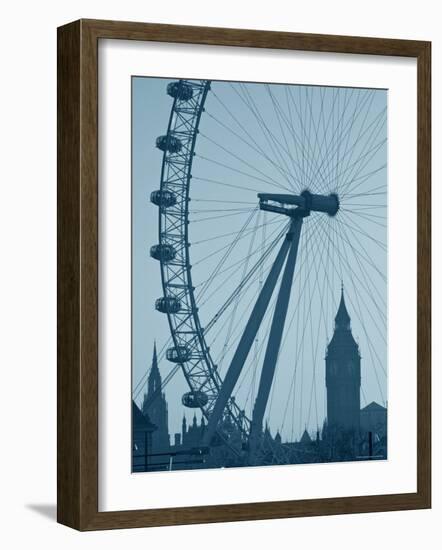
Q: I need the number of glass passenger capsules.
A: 7